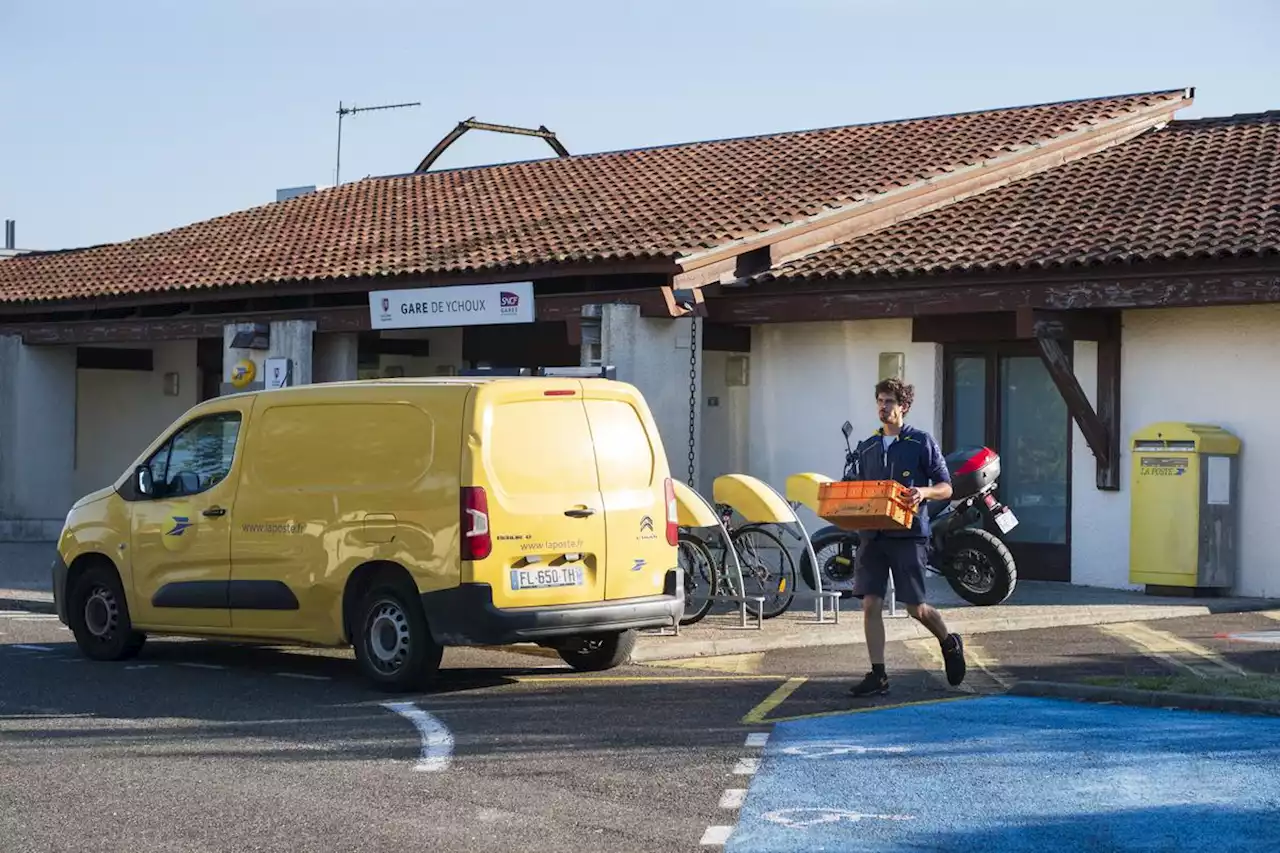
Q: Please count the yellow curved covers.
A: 3